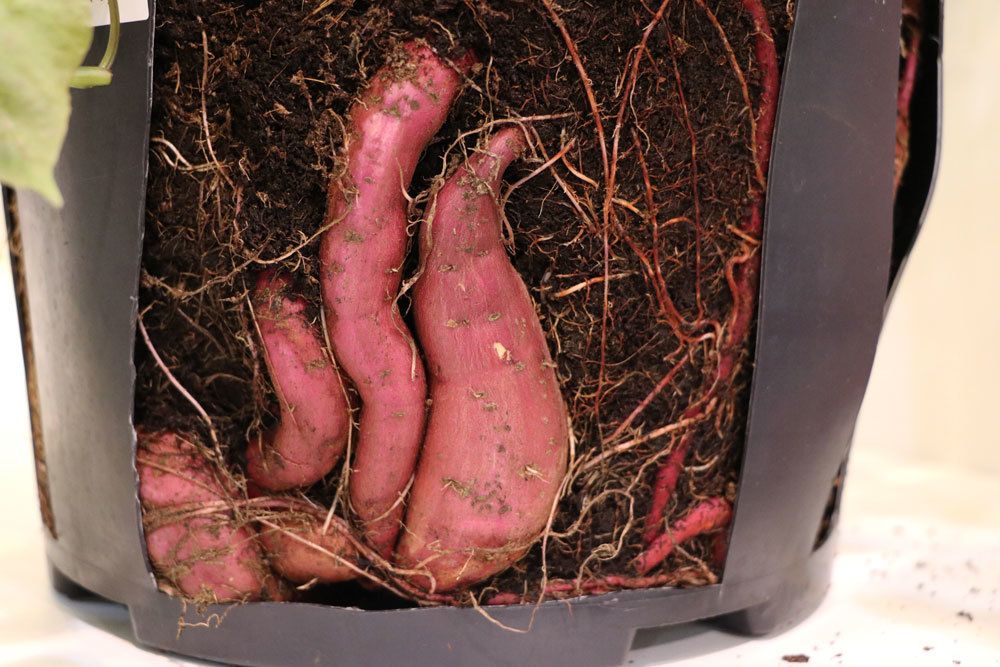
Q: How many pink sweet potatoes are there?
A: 5